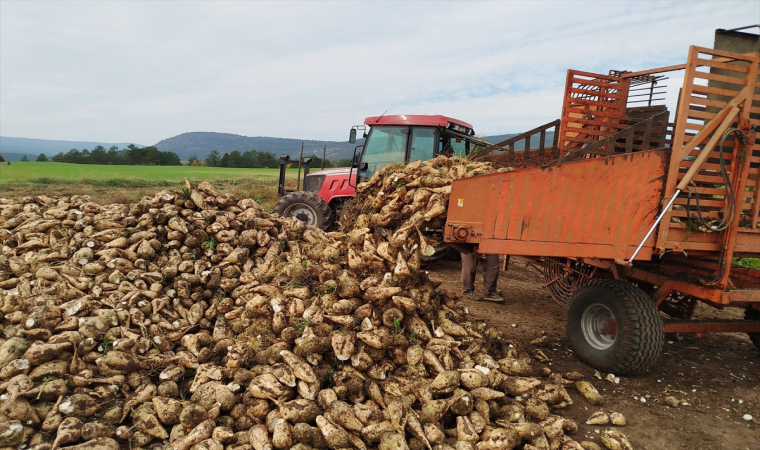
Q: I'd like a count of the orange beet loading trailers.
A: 1